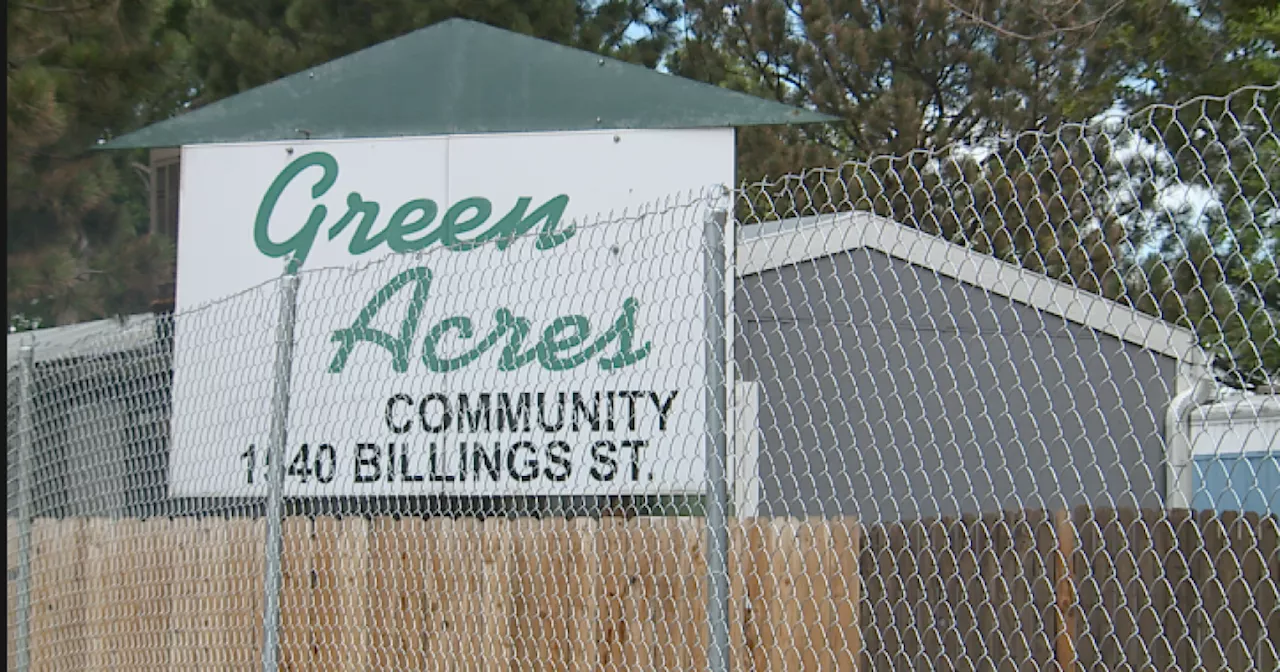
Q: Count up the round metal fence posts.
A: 3